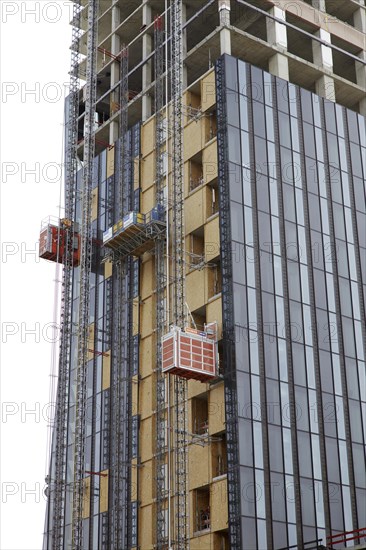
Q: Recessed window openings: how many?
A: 12